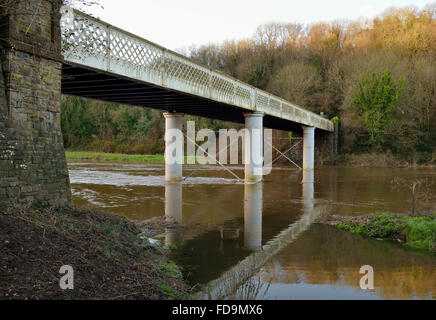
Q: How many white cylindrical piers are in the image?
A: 3